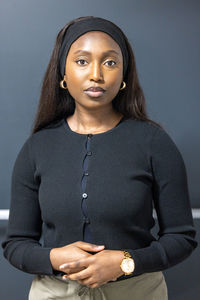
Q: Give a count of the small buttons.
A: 5